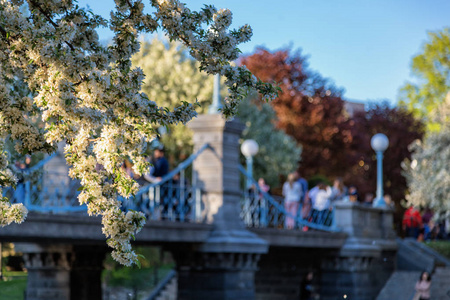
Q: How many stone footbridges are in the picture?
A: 1